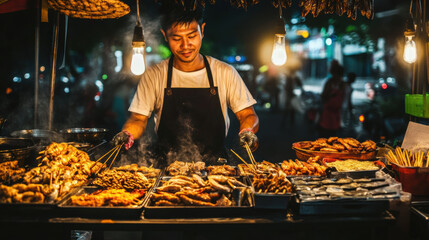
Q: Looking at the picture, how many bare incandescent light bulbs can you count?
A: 3